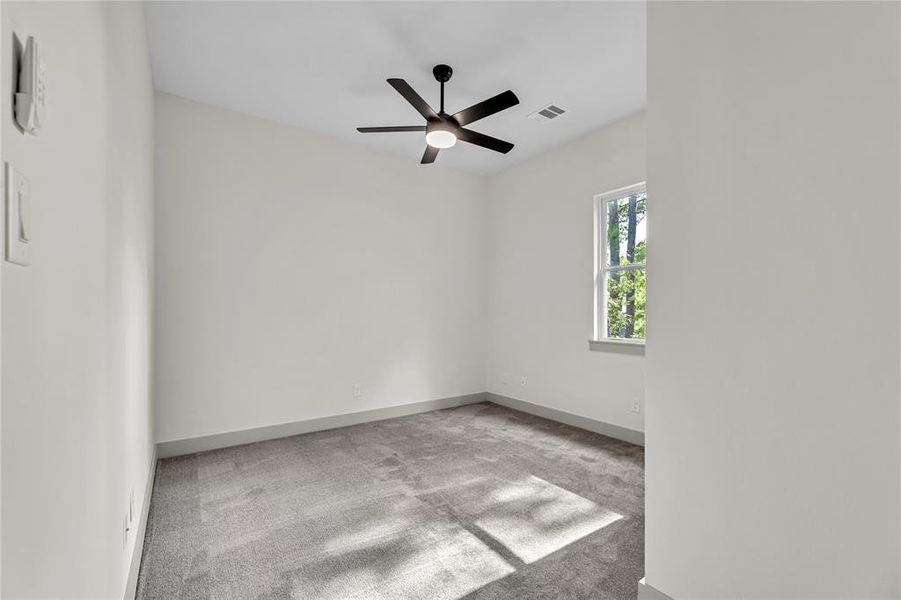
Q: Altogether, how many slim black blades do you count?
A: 5